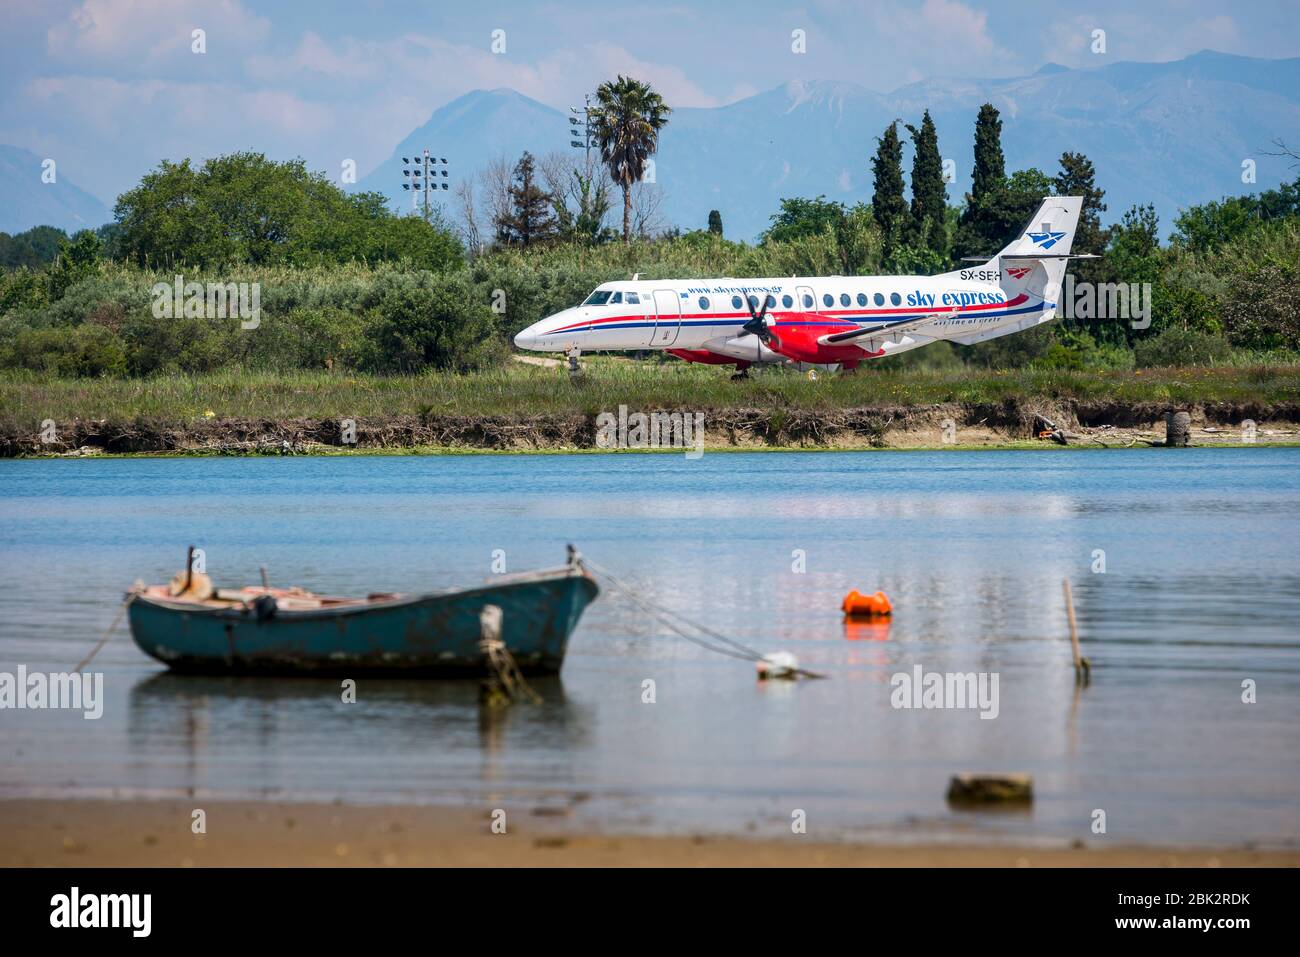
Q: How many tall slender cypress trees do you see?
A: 3